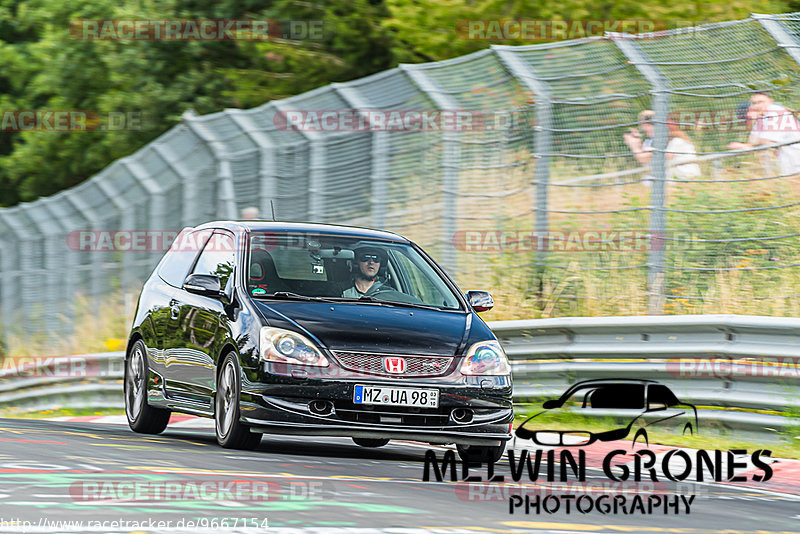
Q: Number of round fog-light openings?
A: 2